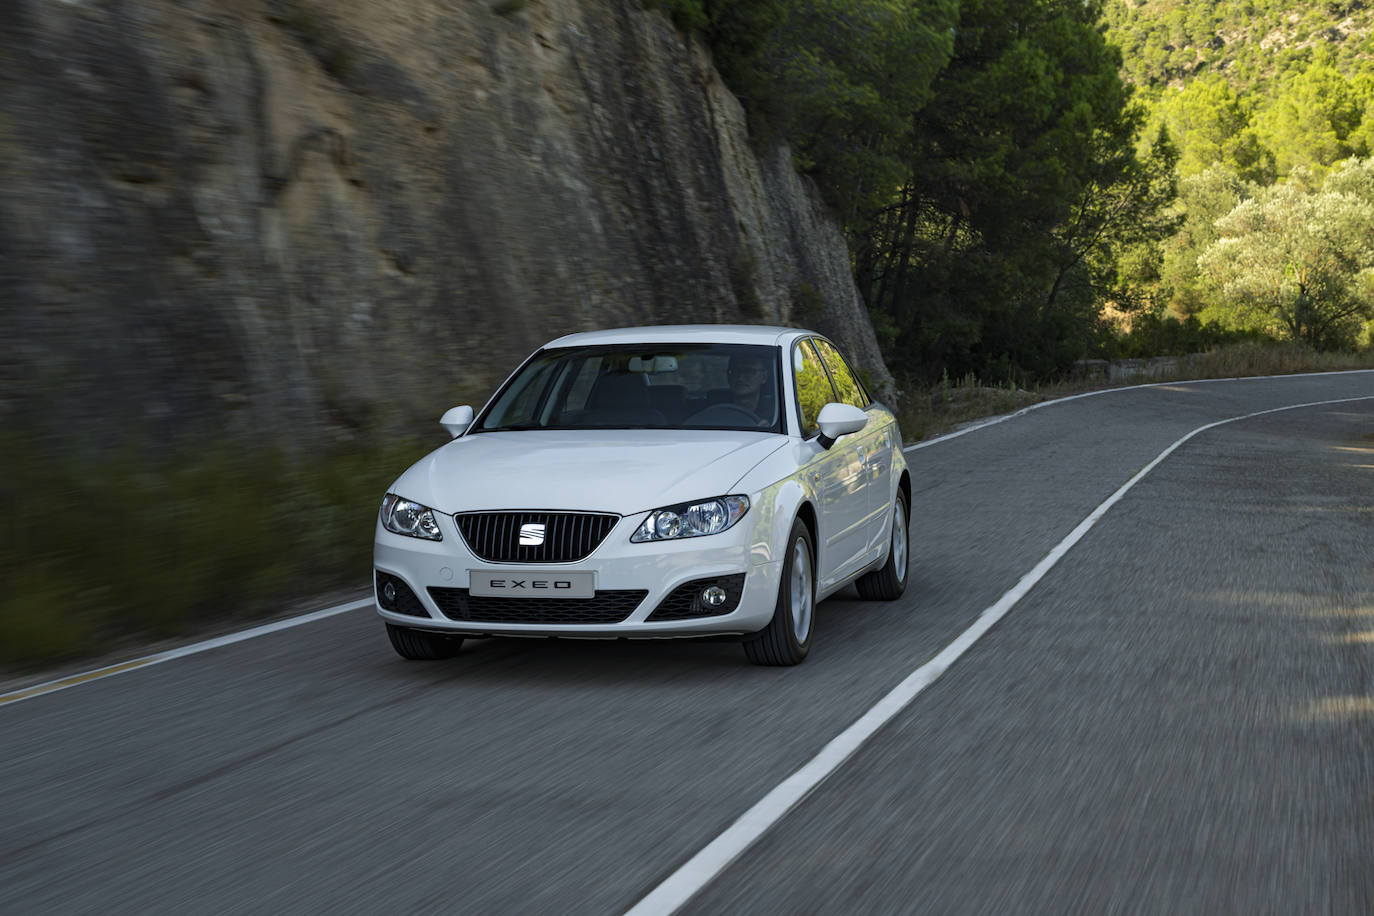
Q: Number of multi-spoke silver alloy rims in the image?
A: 2